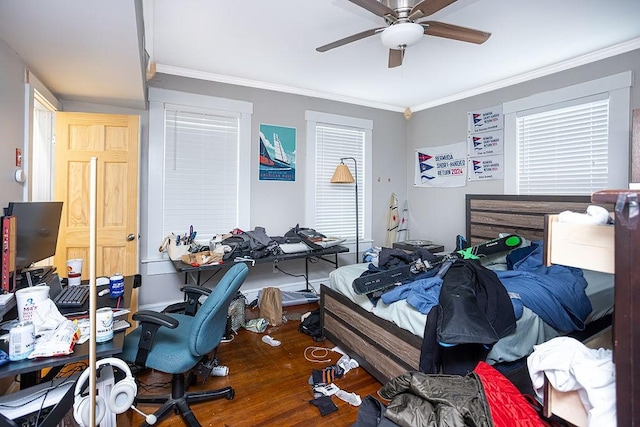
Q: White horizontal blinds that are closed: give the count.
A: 3